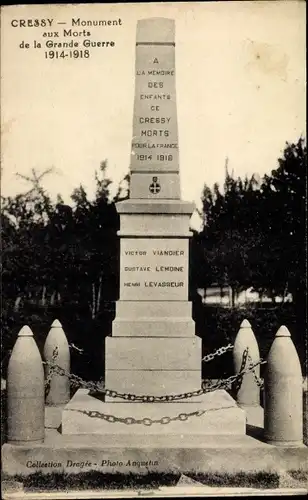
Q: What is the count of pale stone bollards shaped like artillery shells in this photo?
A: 4